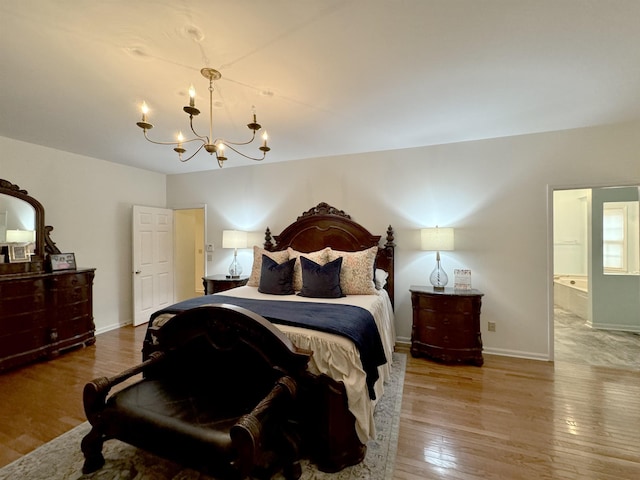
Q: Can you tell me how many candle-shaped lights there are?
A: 6